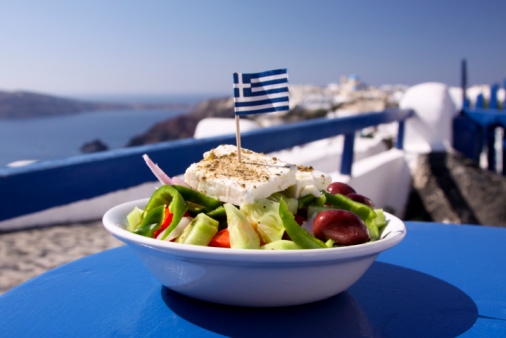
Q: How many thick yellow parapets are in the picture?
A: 0